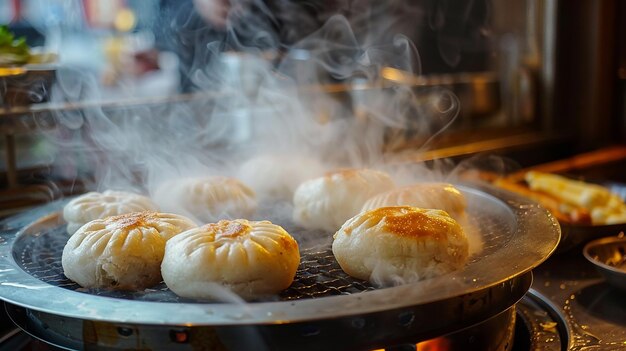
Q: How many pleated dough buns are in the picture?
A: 8